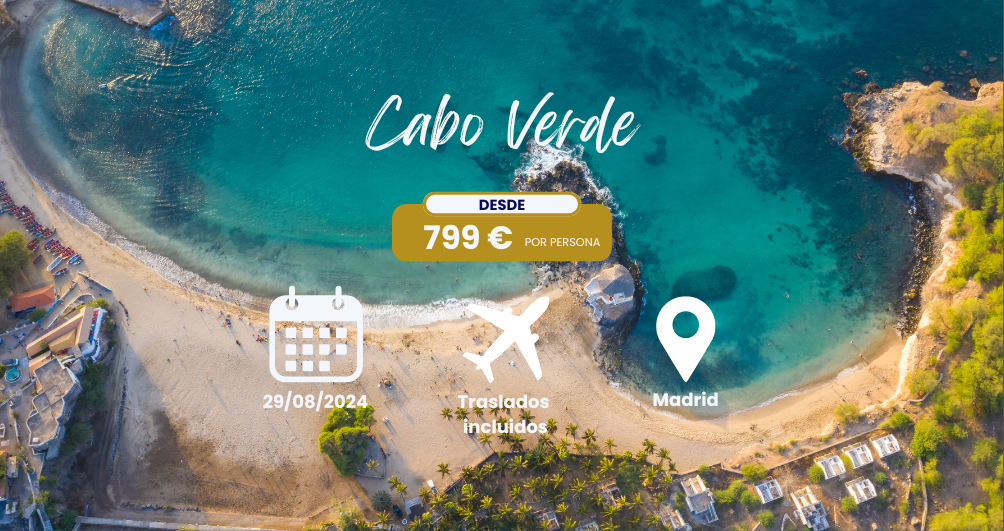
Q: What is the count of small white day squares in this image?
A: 11